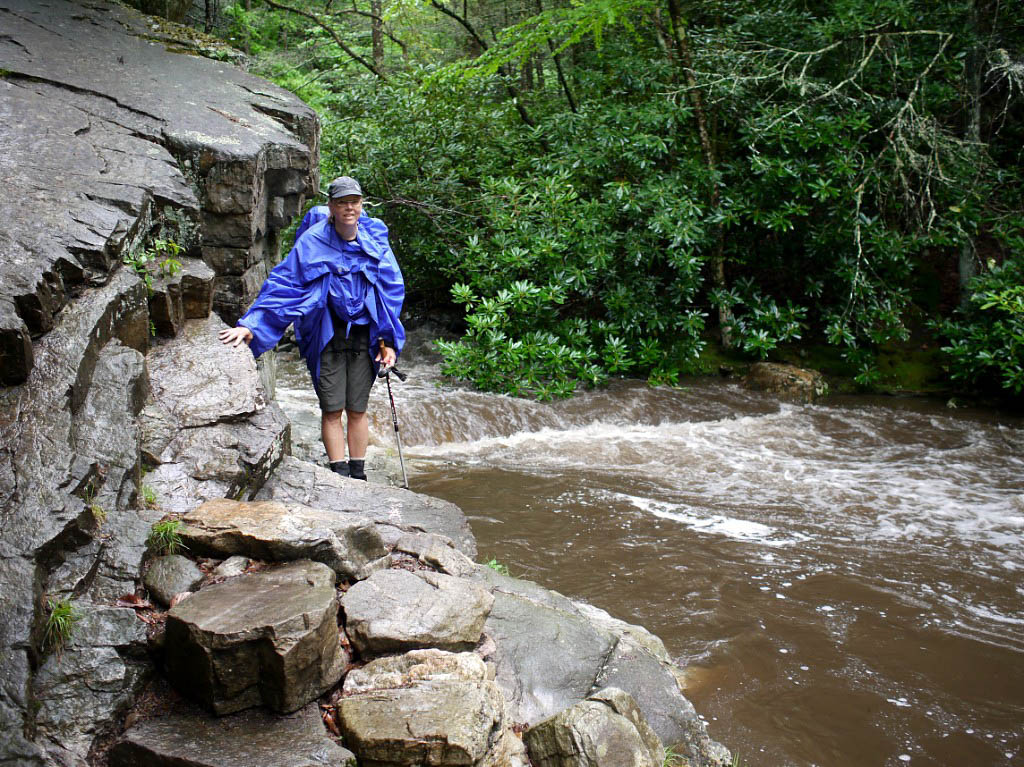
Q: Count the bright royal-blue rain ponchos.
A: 1